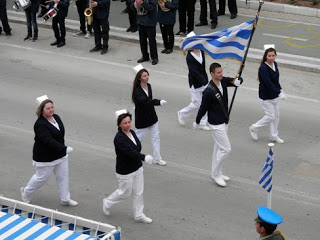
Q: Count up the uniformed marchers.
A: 6